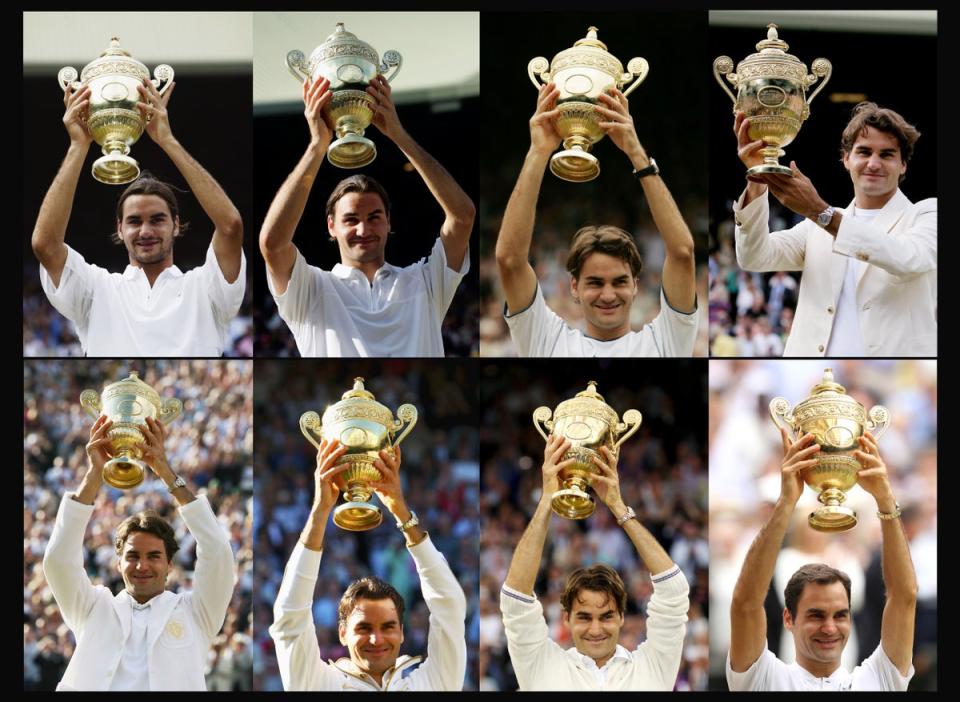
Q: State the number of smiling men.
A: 8